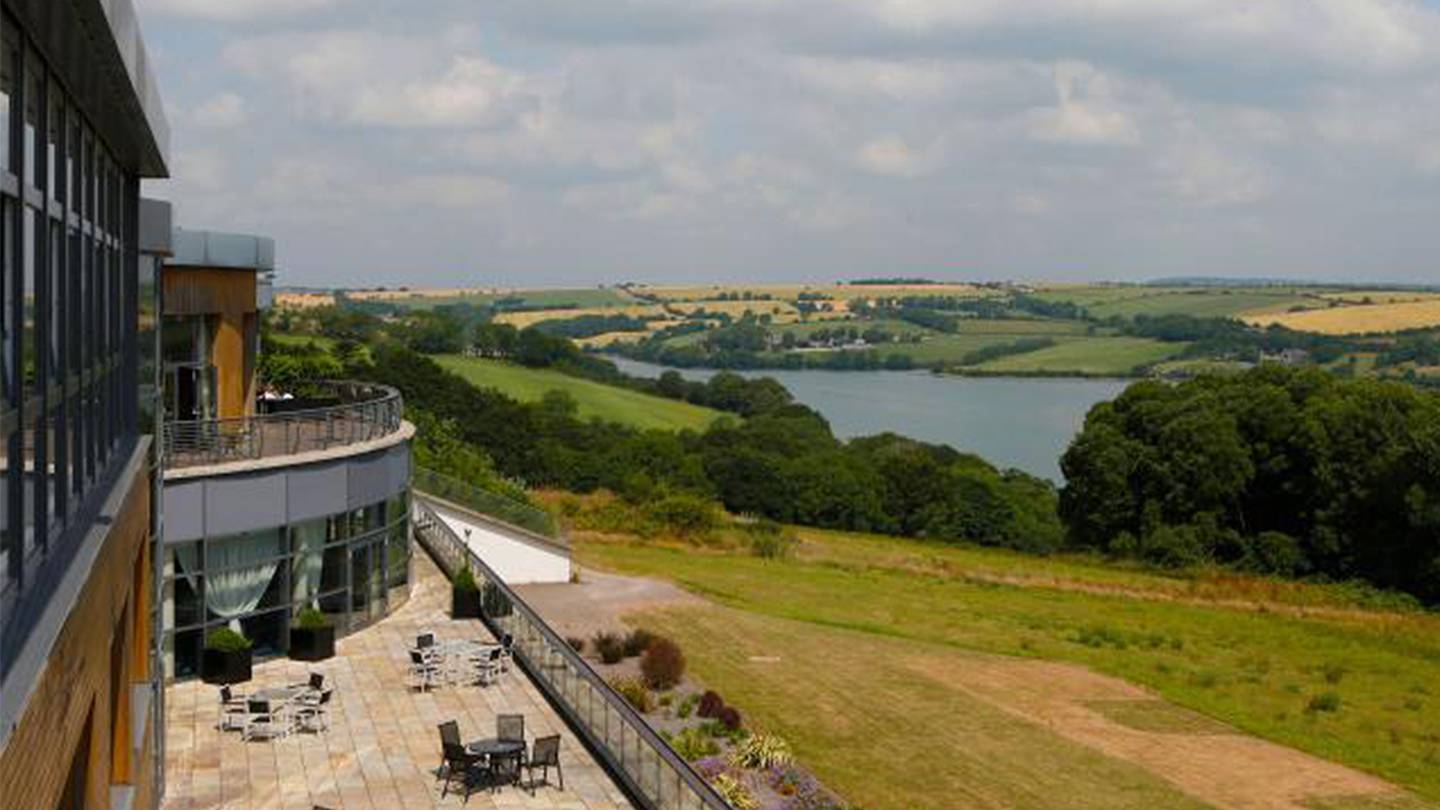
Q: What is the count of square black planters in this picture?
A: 3